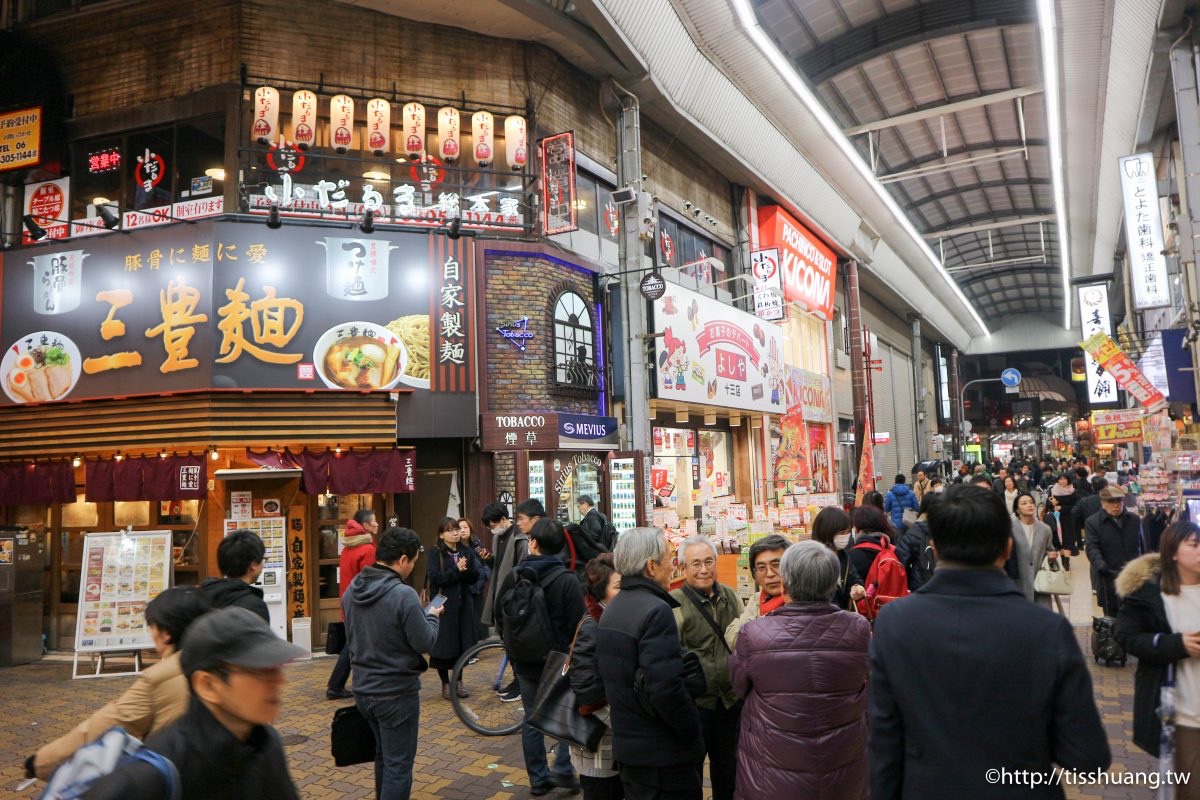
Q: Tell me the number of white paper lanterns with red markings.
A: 8